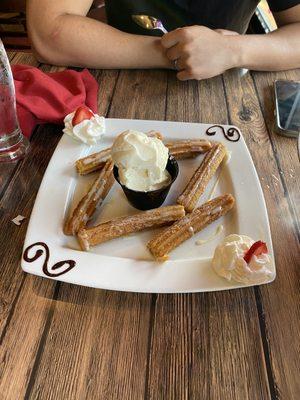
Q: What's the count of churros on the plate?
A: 6